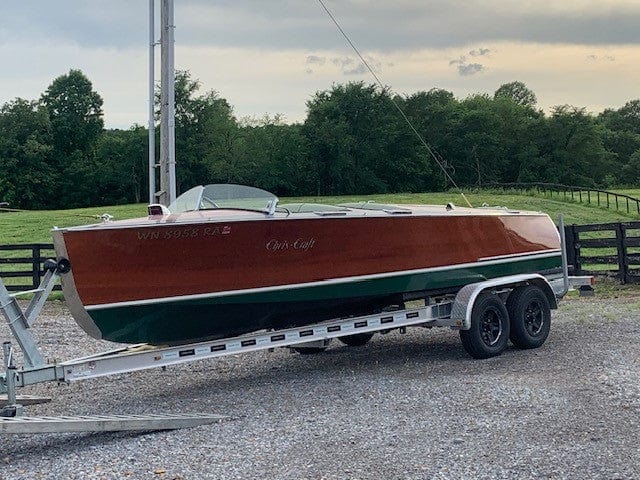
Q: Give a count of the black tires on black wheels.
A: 2